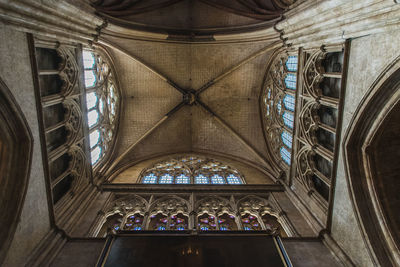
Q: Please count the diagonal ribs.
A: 4